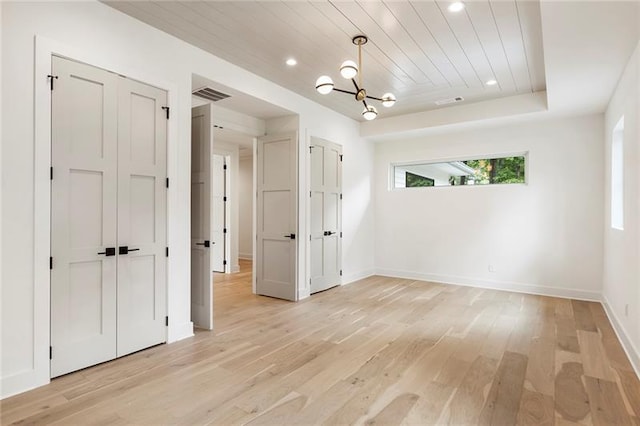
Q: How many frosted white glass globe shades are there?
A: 4